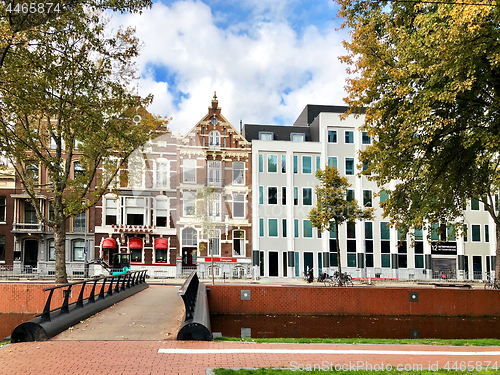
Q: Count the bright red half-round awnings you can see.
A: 3